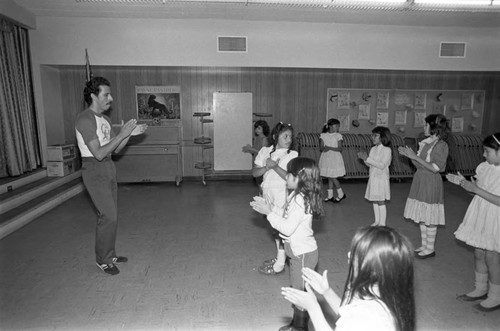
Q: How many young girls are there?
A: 8